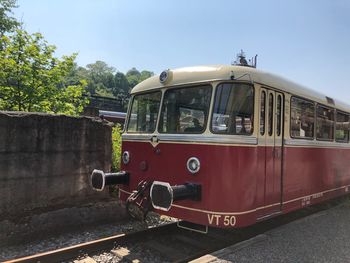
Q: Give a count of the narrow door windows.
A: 3